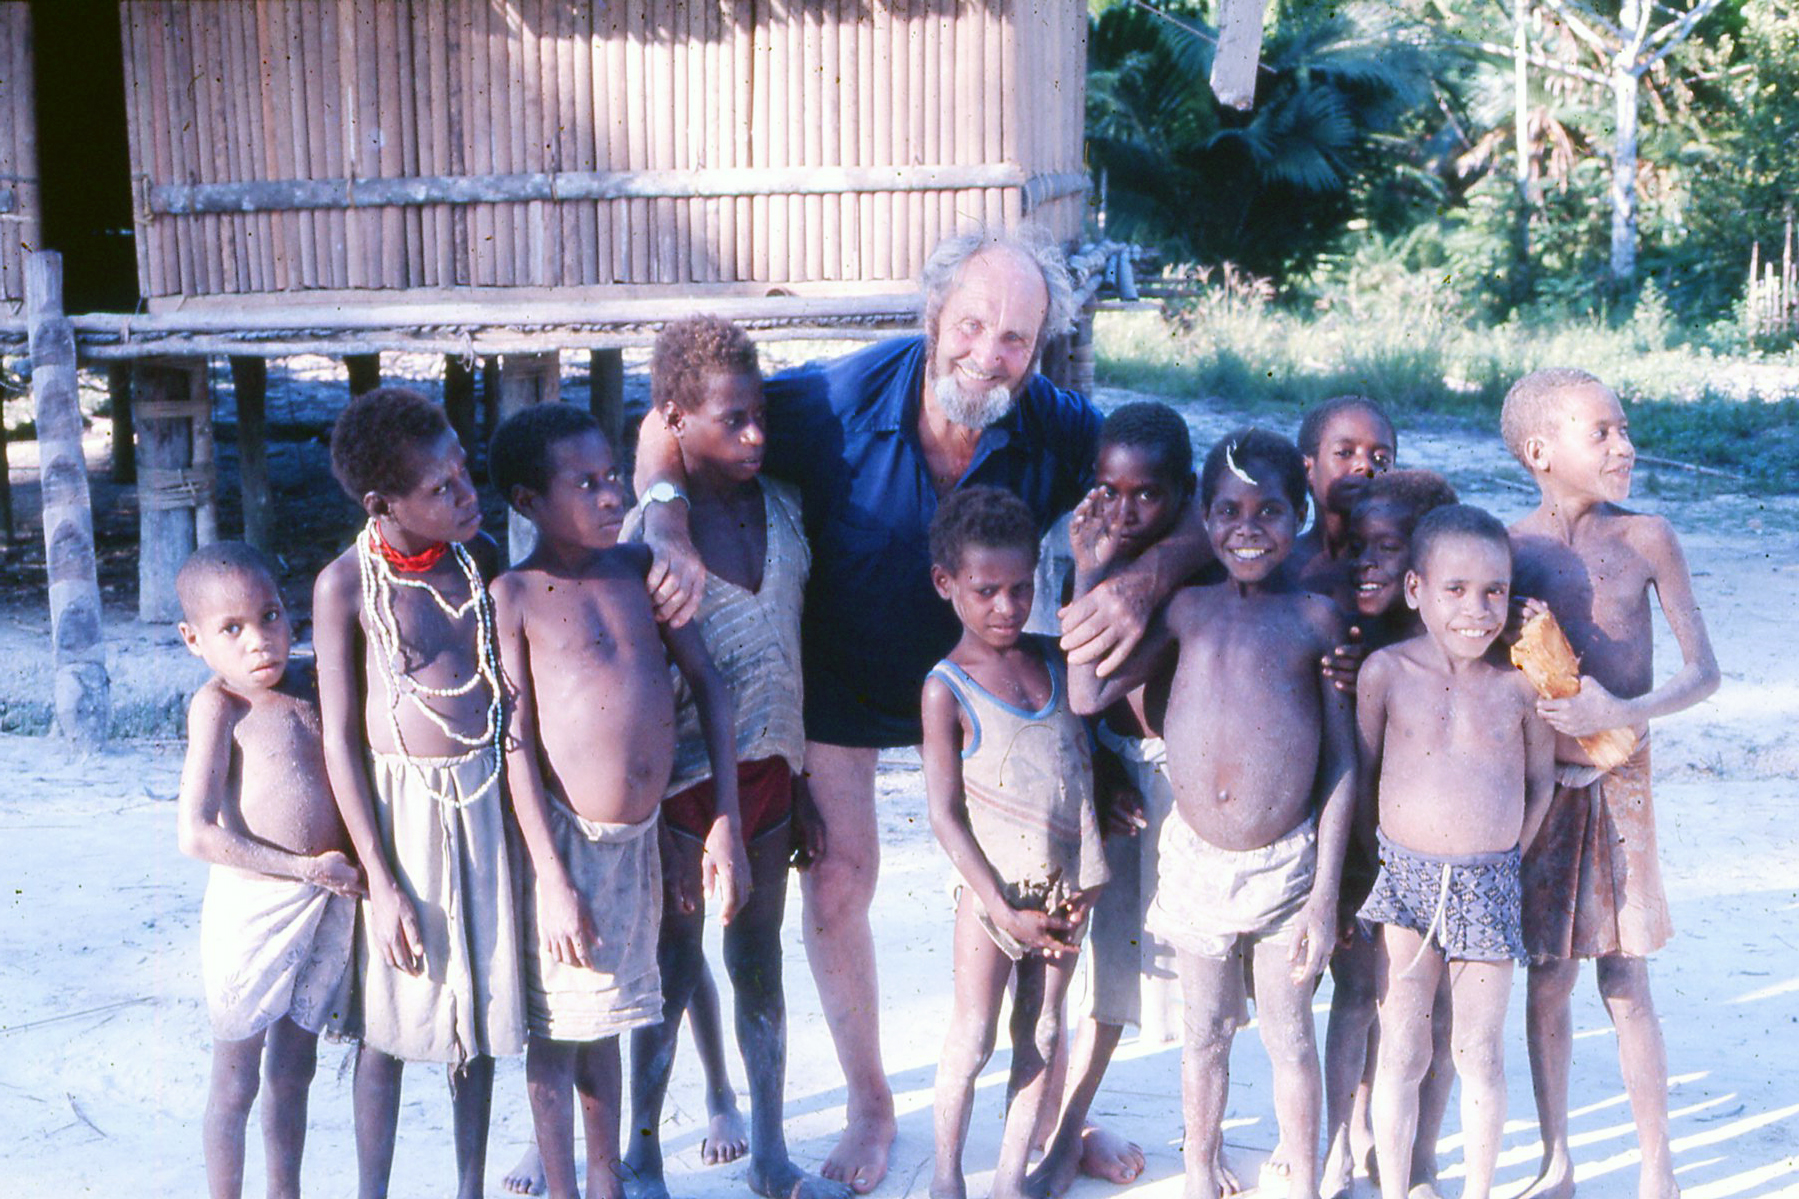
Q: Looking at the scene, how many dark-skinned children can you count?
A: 11